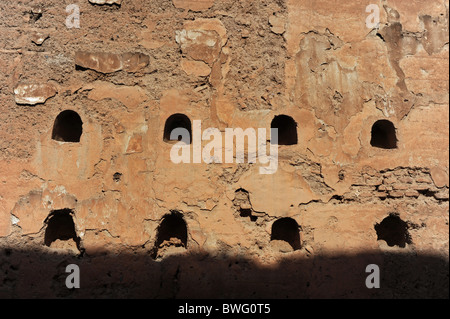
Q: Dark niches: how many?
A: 8